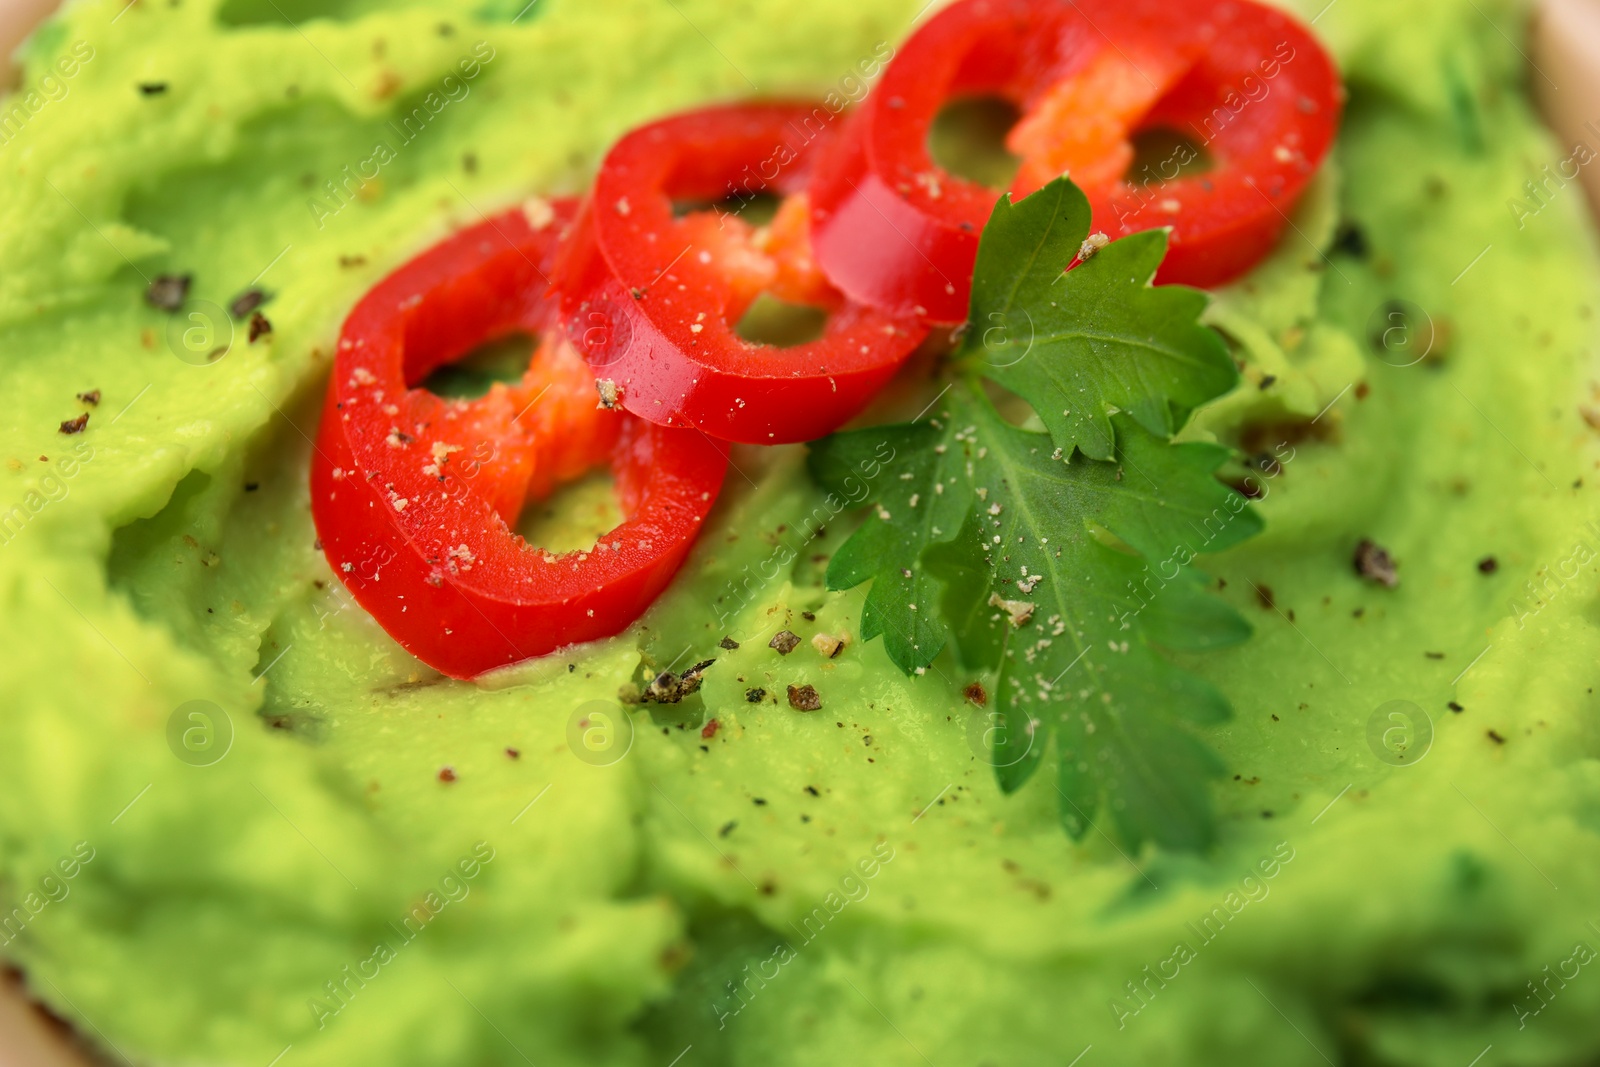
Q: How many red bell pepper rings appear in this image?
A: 3